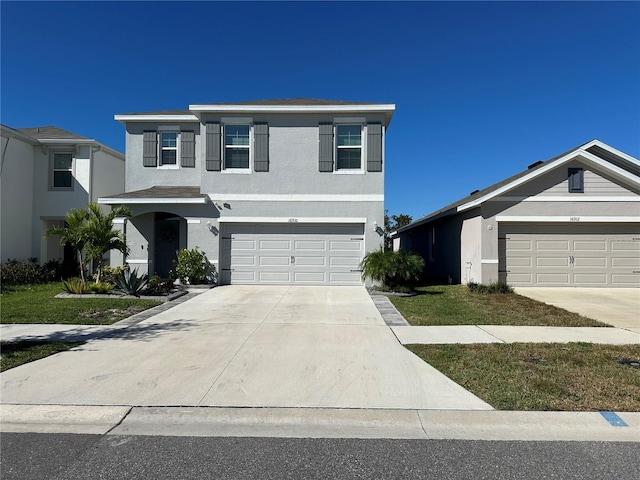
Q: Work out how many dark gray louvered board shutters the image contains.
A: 6